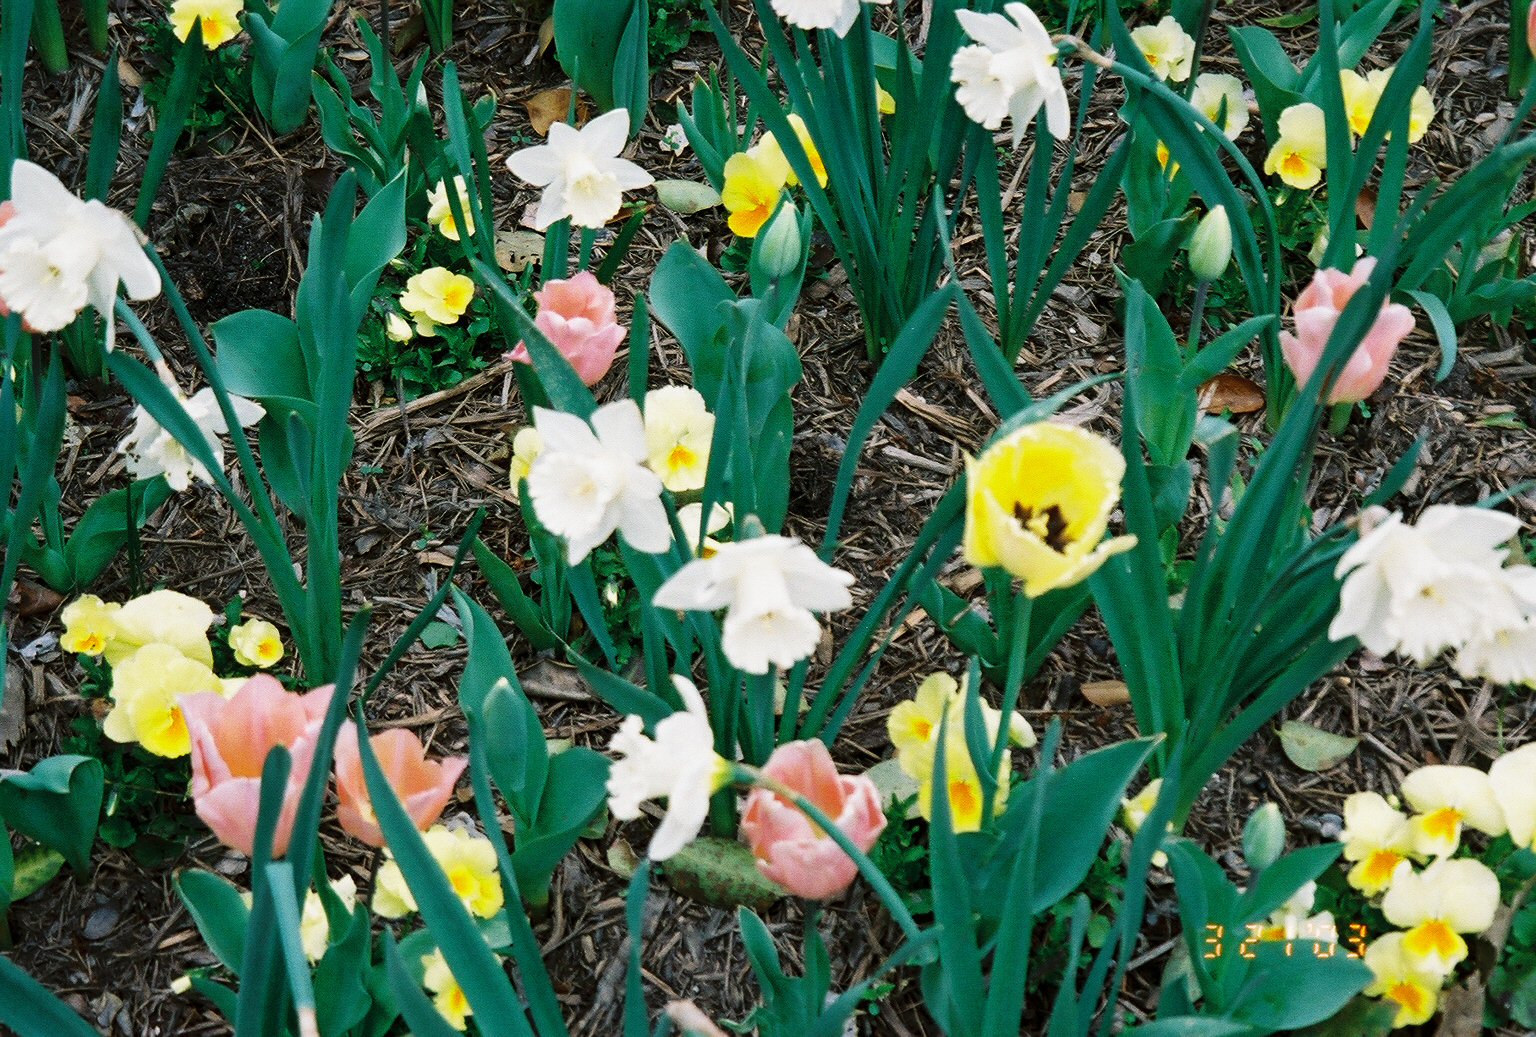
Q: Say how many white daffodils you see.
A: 10